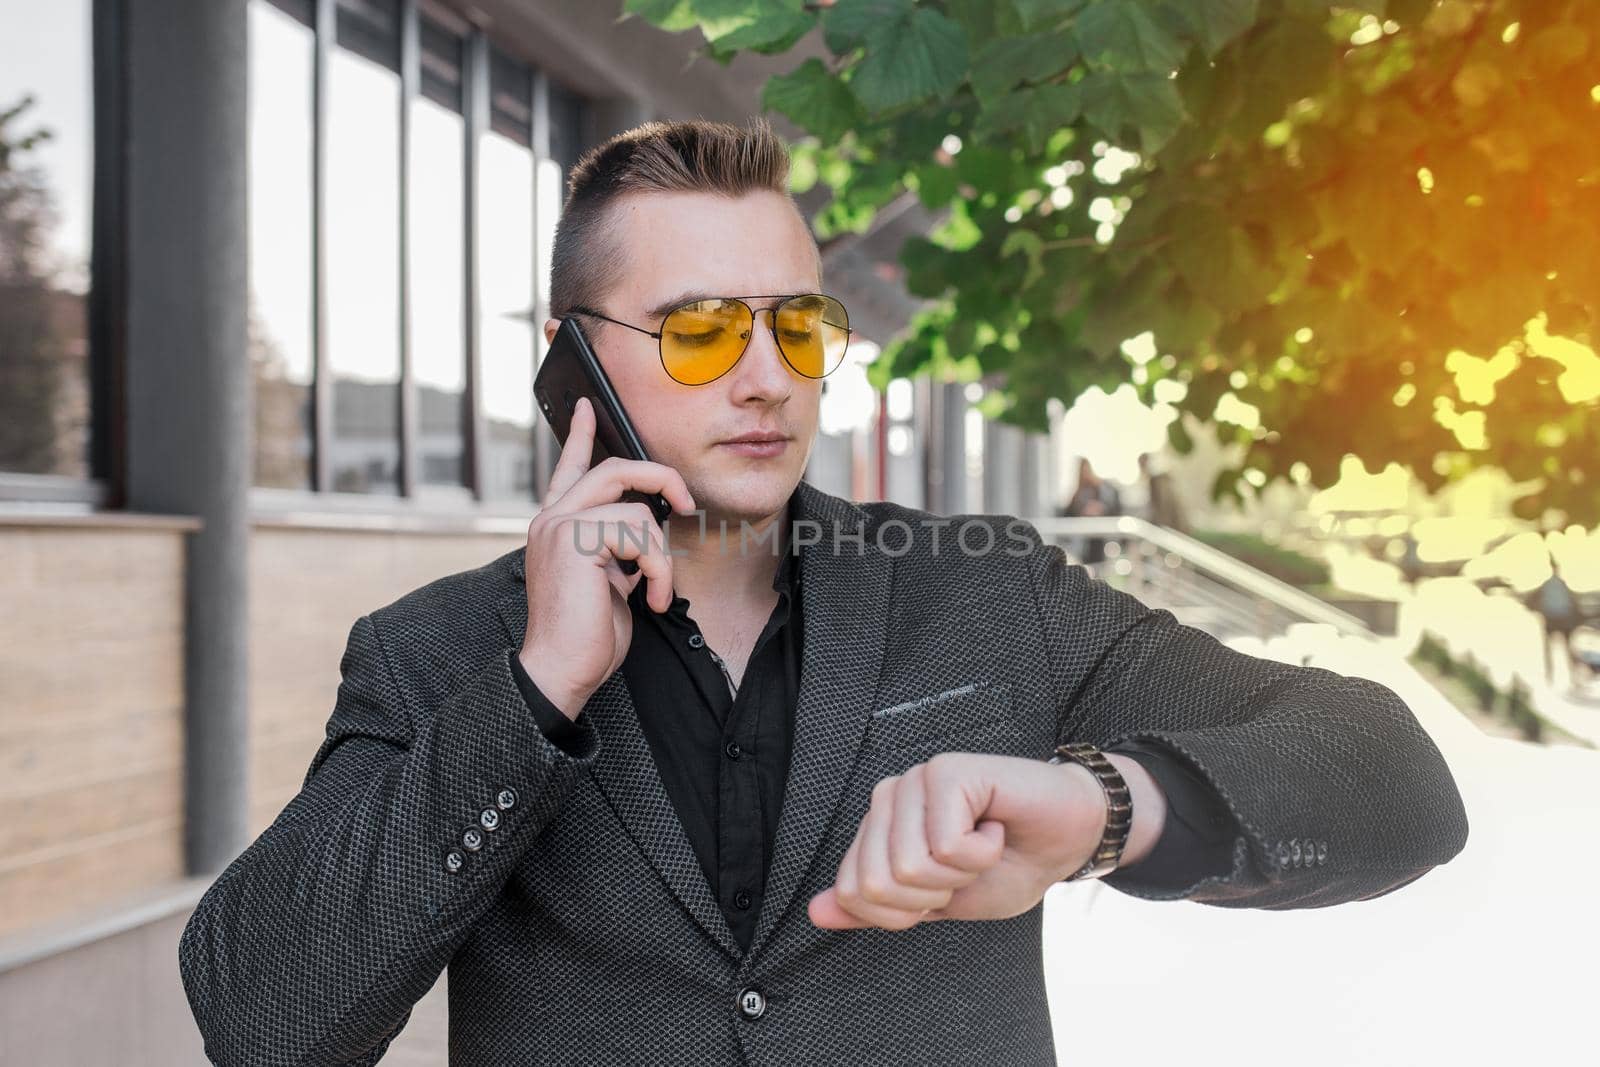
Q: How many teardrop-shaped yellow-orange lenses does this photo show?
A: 2